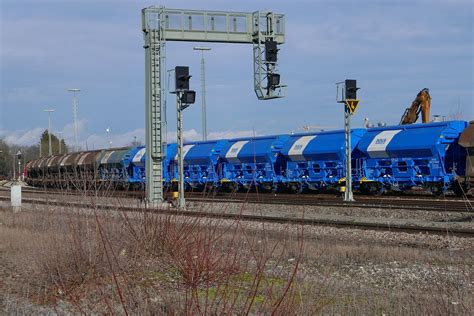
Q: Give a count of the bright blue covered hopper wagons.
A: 5